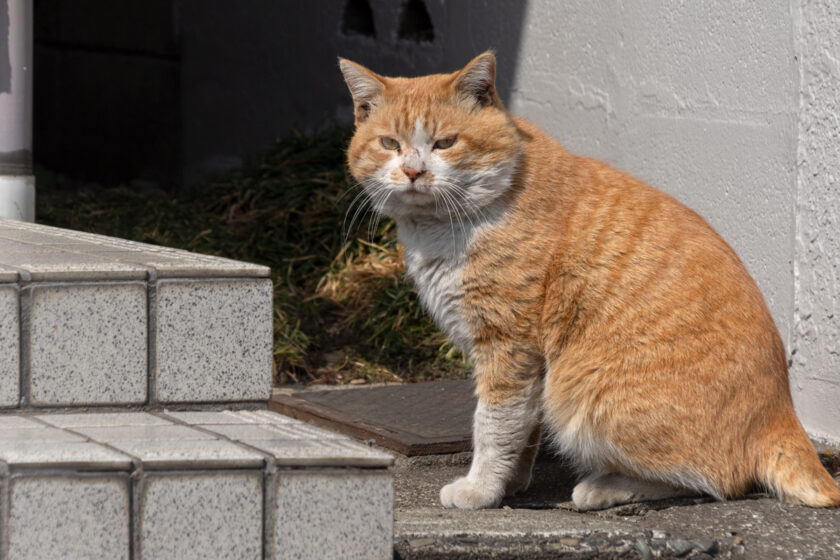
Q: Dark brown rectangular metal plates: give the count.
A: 1